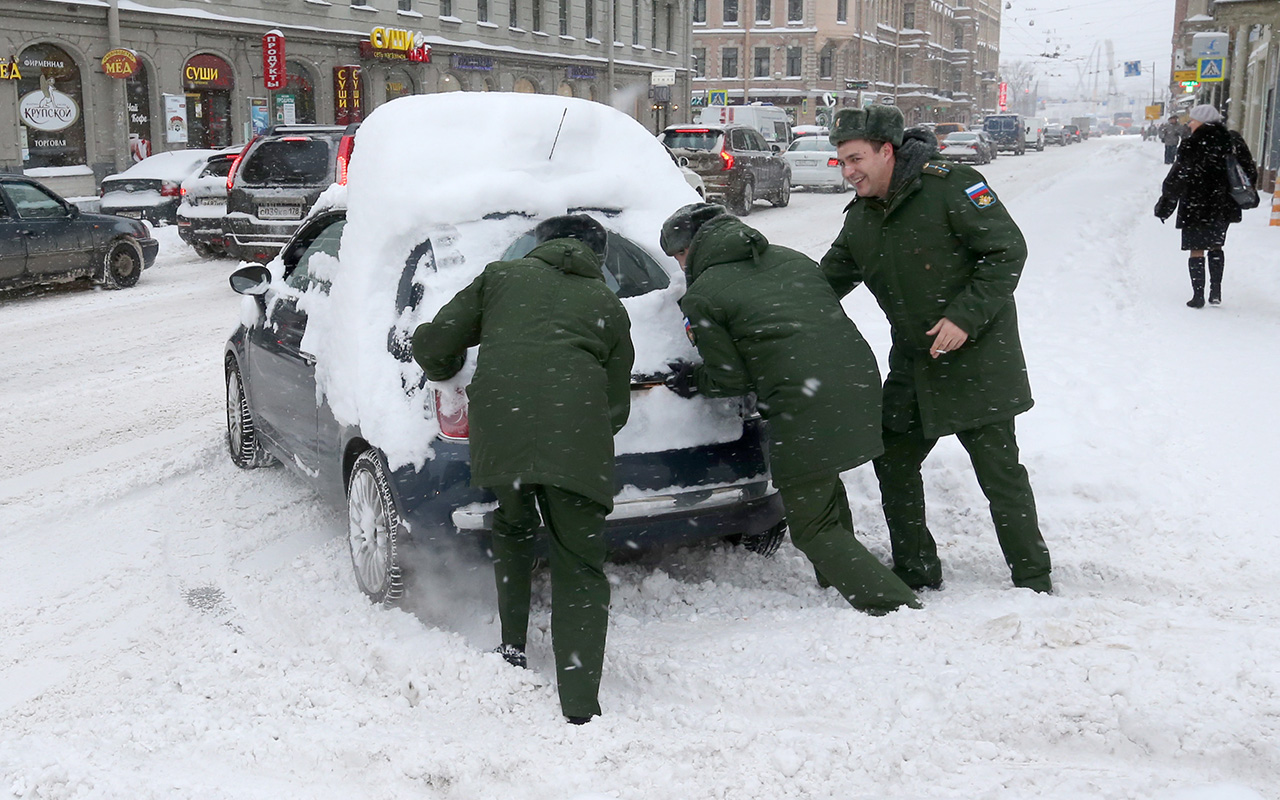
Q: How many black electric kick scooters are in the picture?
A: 0